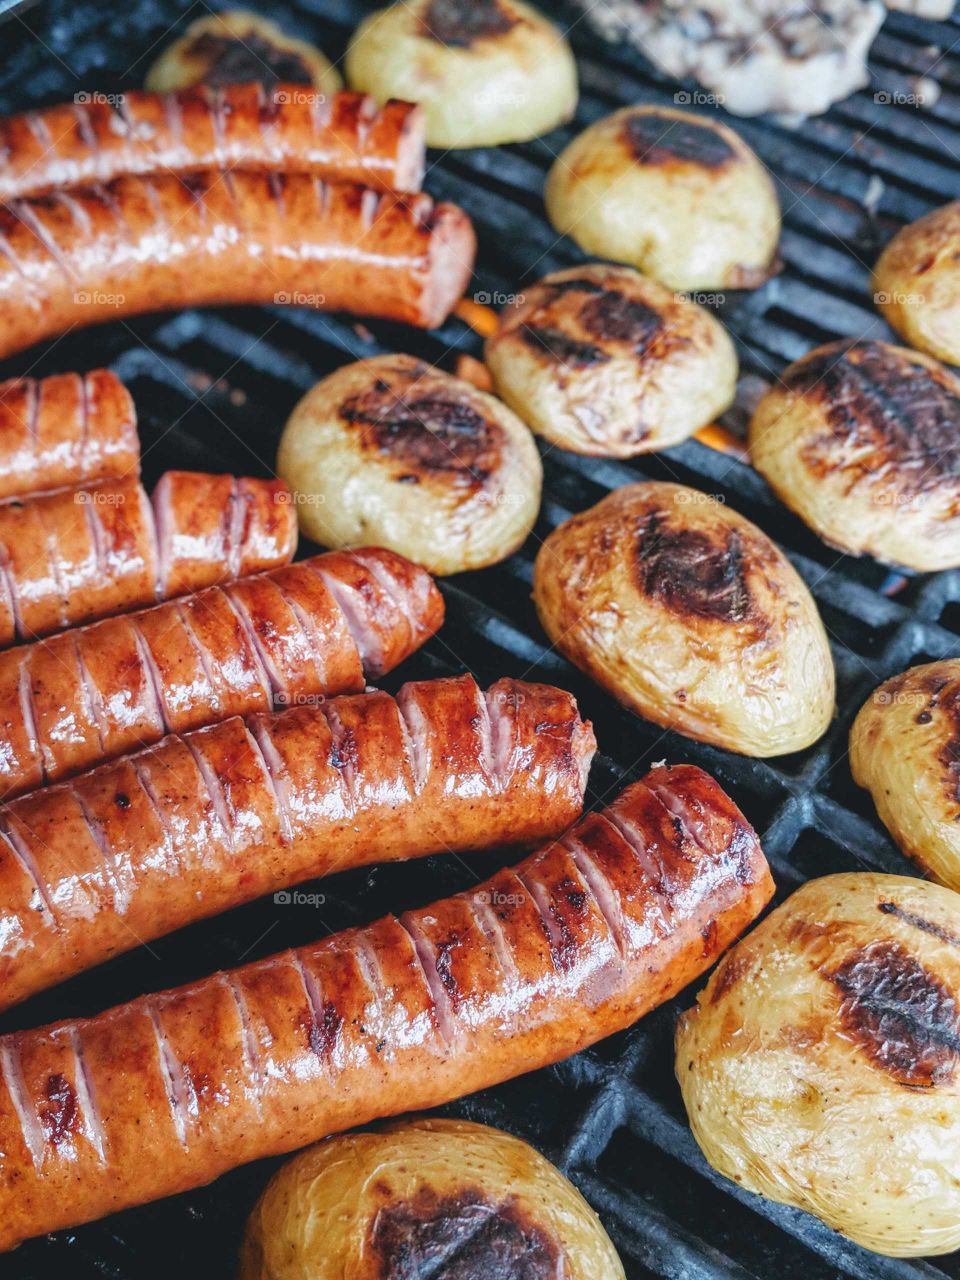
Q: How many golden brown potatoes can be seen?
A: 11